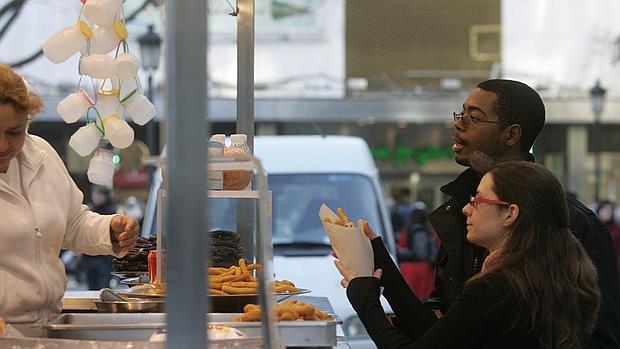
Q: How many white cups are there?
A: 11